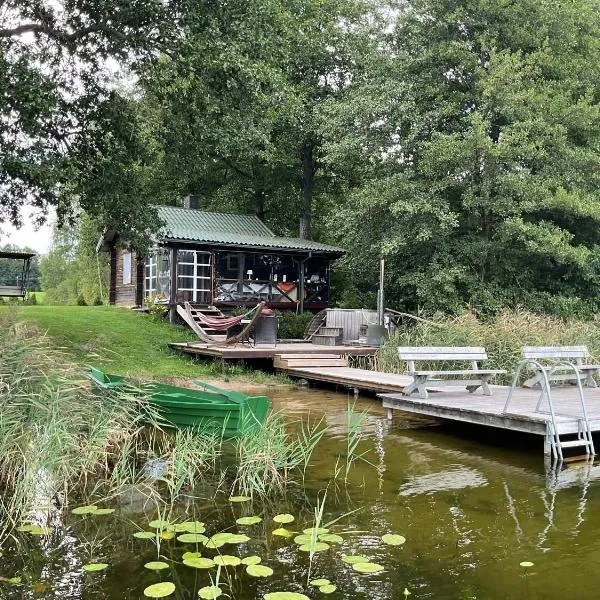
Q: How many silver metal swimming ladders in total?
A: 1